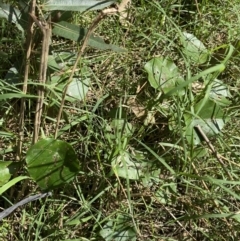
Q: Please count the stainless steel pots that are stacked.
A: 0